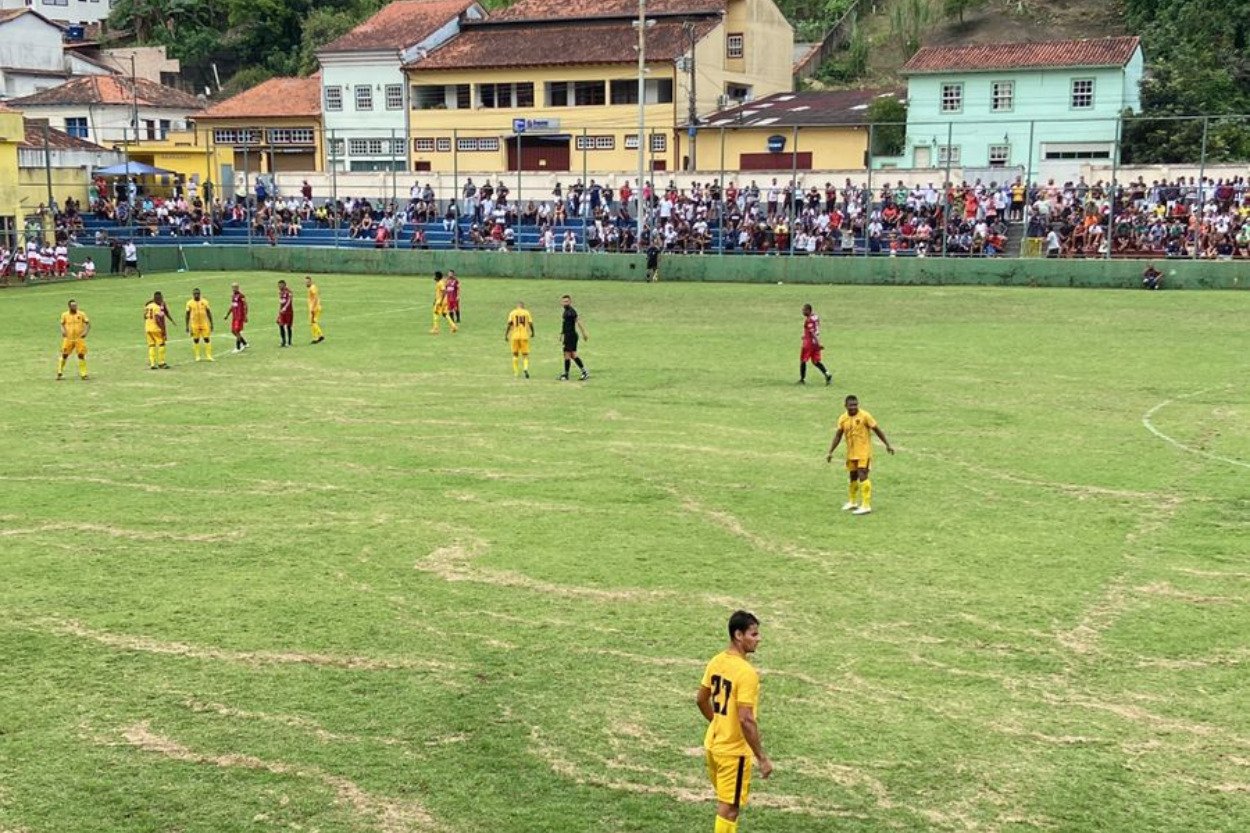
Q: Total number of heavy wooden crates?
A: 0